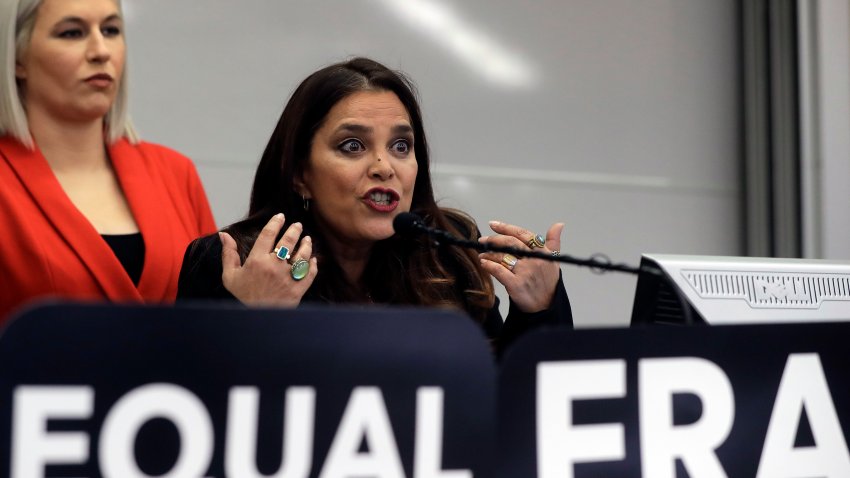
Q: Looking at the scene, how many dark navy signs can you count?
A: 2